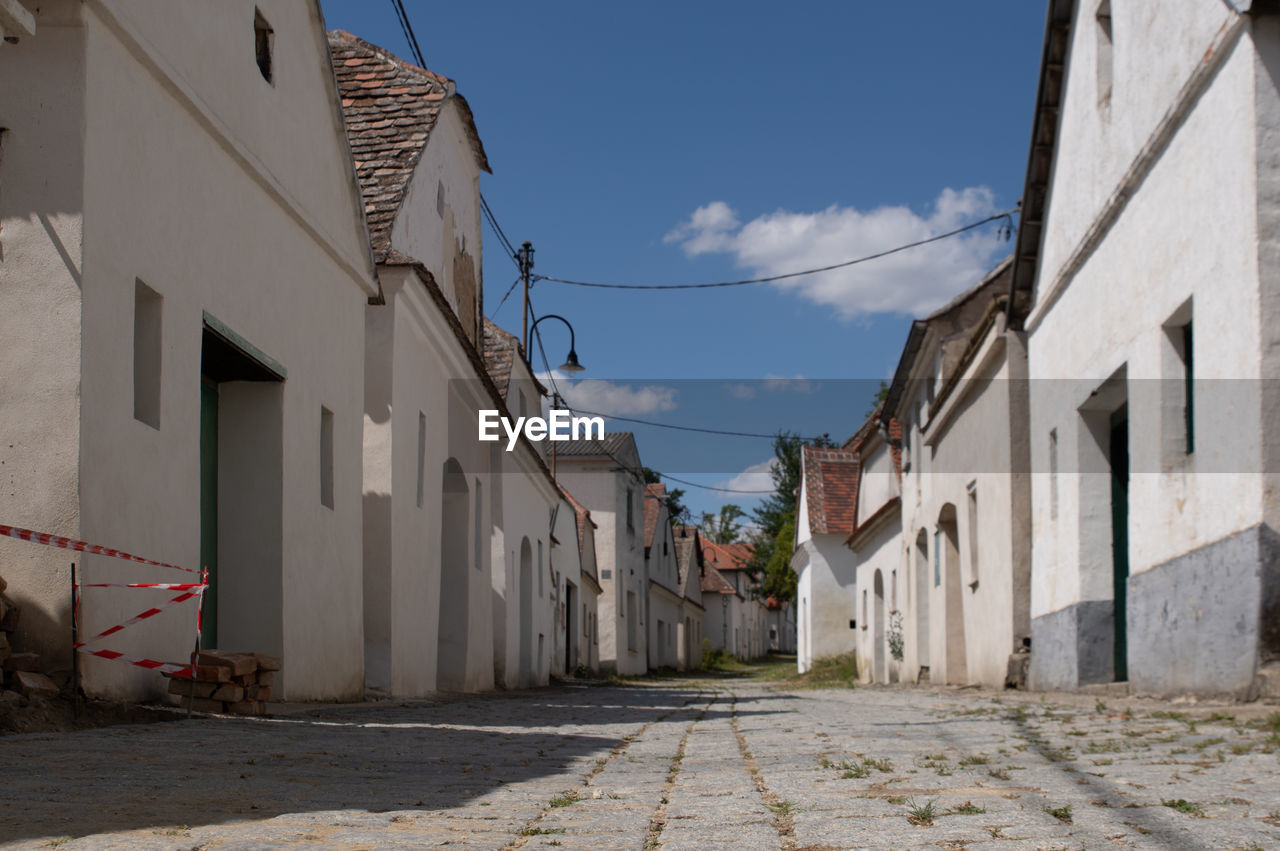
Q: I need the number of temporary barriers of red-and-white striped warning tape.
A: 1